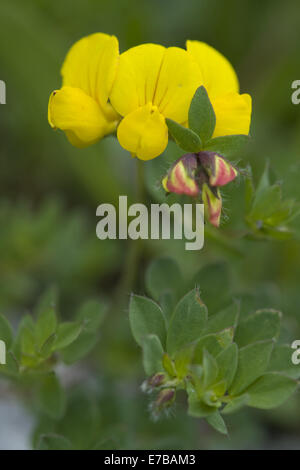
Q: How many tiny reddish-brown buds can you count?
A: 2